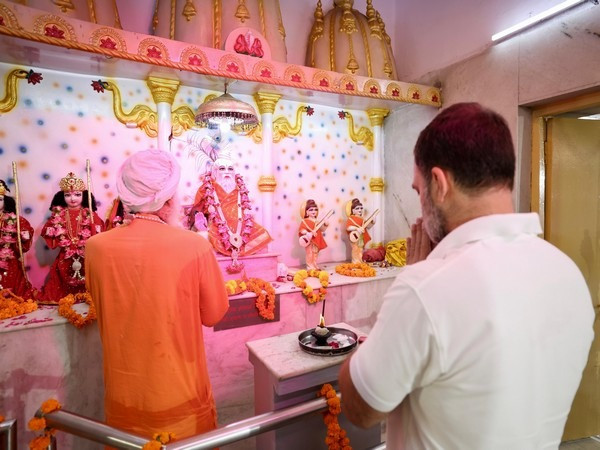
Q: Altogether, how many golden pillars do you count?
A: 3